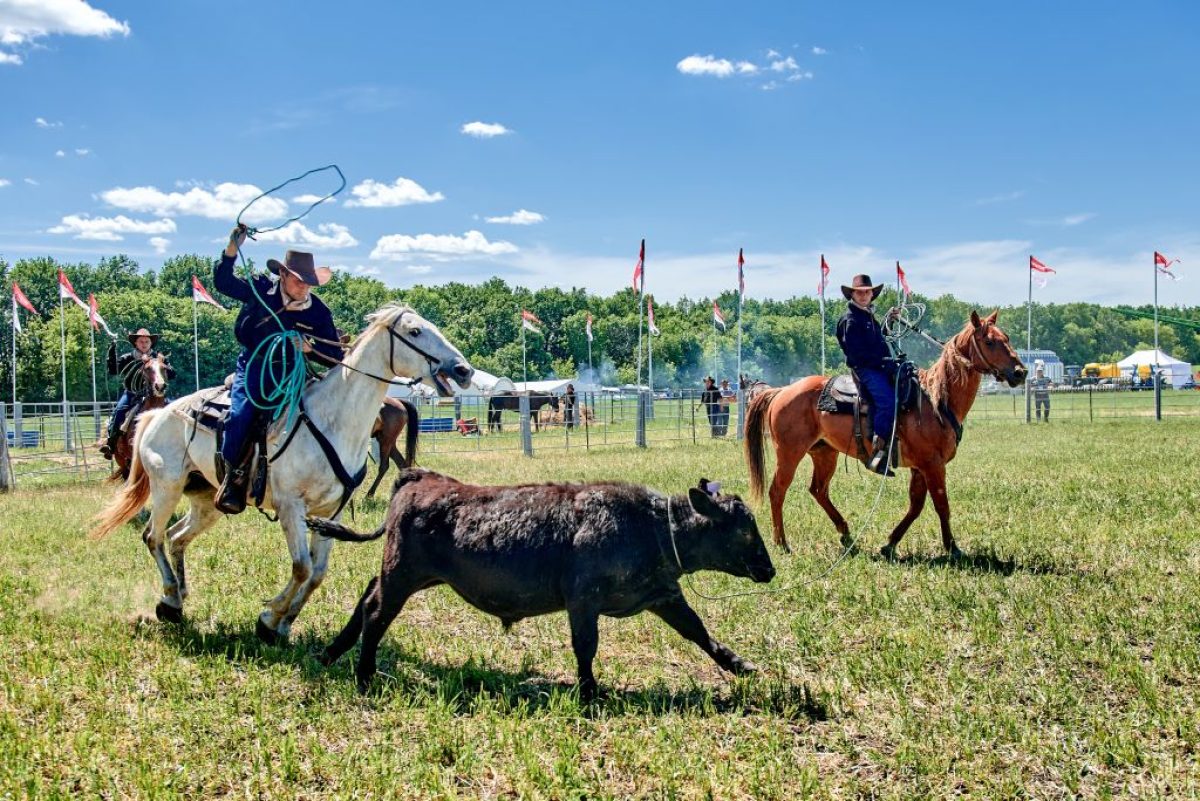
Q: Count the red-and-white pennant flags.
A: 14